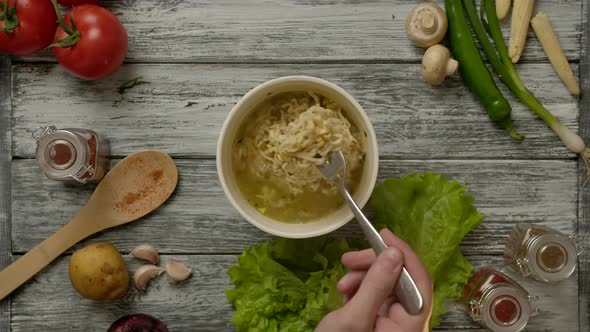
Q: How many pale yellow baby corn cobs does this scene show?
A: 3